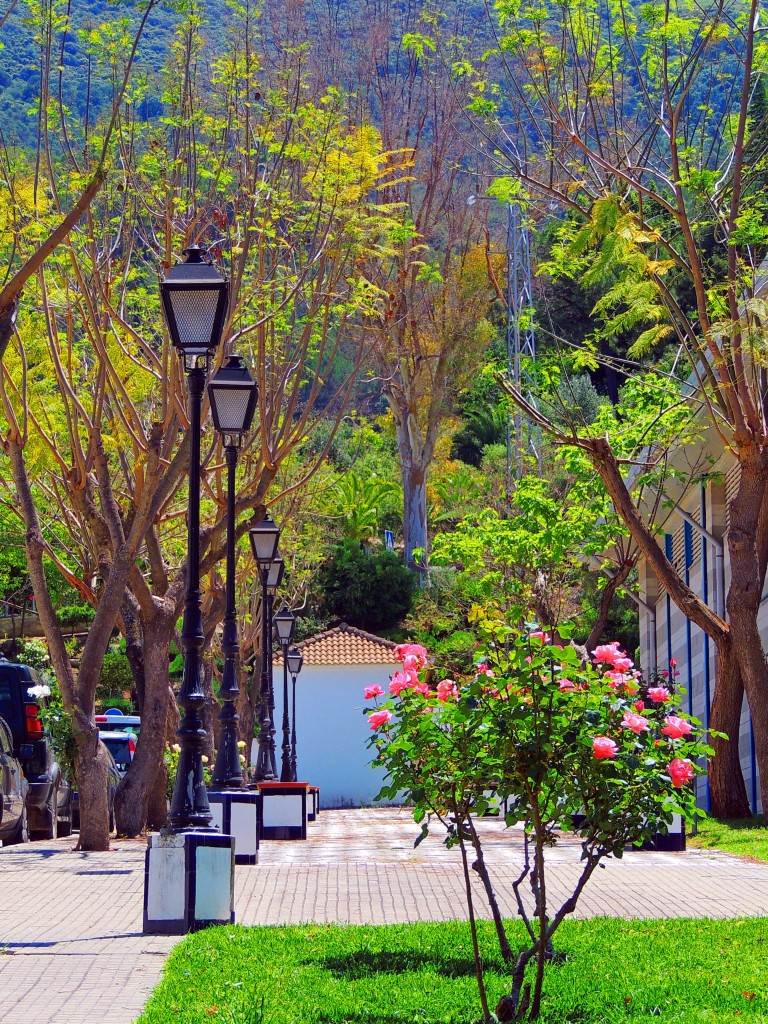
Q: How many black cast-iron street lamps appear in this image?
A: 6